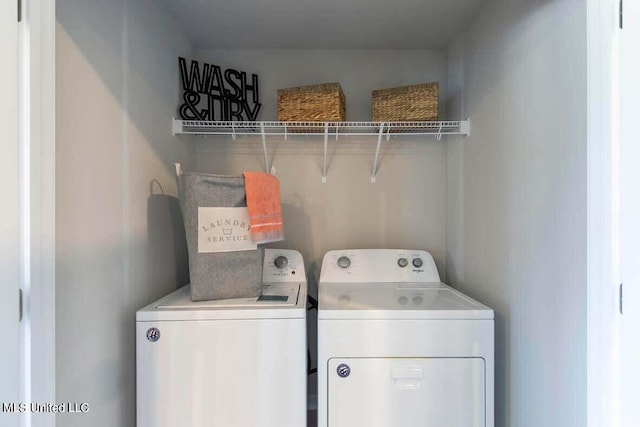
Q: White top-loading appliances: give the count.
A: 1